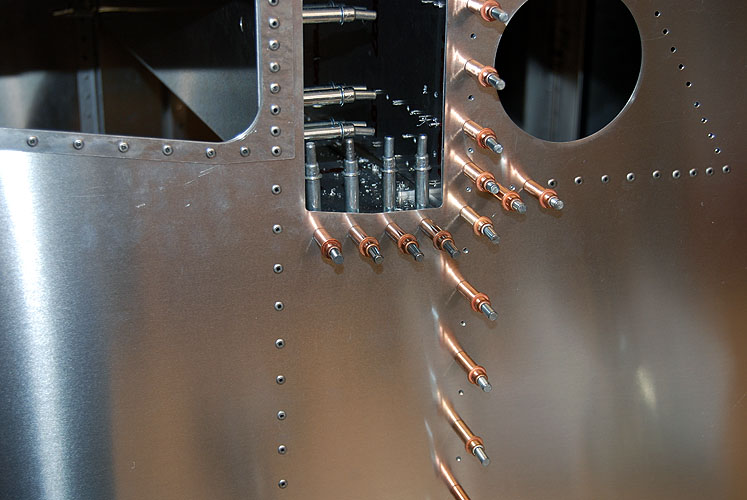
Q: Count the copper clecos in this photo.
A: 15